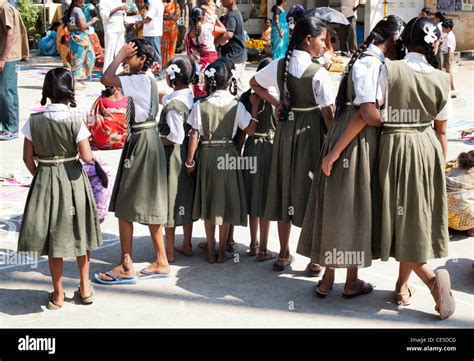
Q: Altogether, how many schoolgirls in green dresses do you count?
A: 8